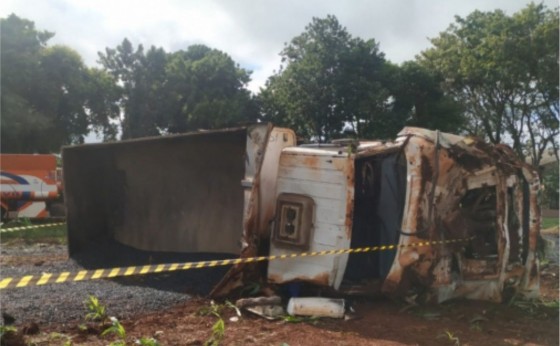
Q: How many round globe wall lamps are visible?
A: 0